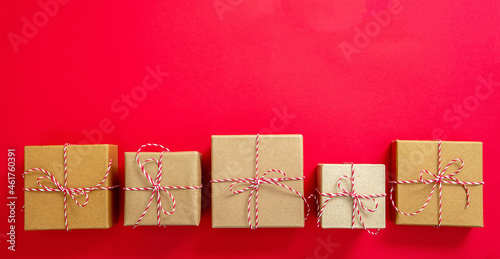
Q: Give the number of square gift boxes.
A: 5